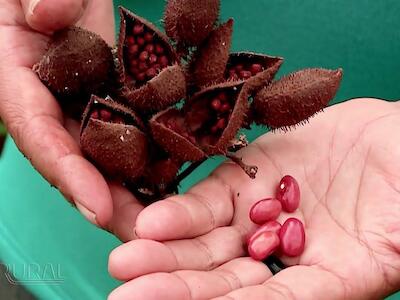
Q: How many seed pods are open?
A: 4